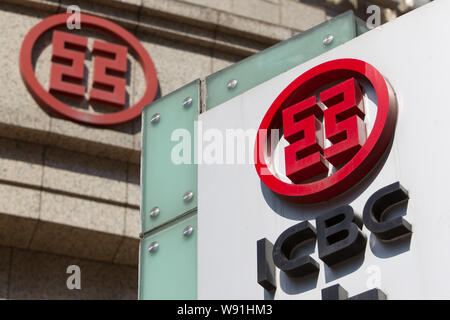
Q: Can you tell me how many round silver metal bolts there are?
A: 8